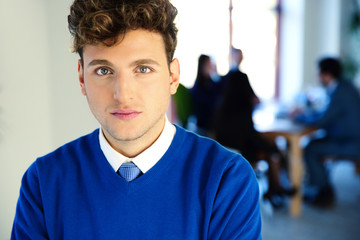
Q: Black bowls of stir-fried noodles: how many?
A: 0